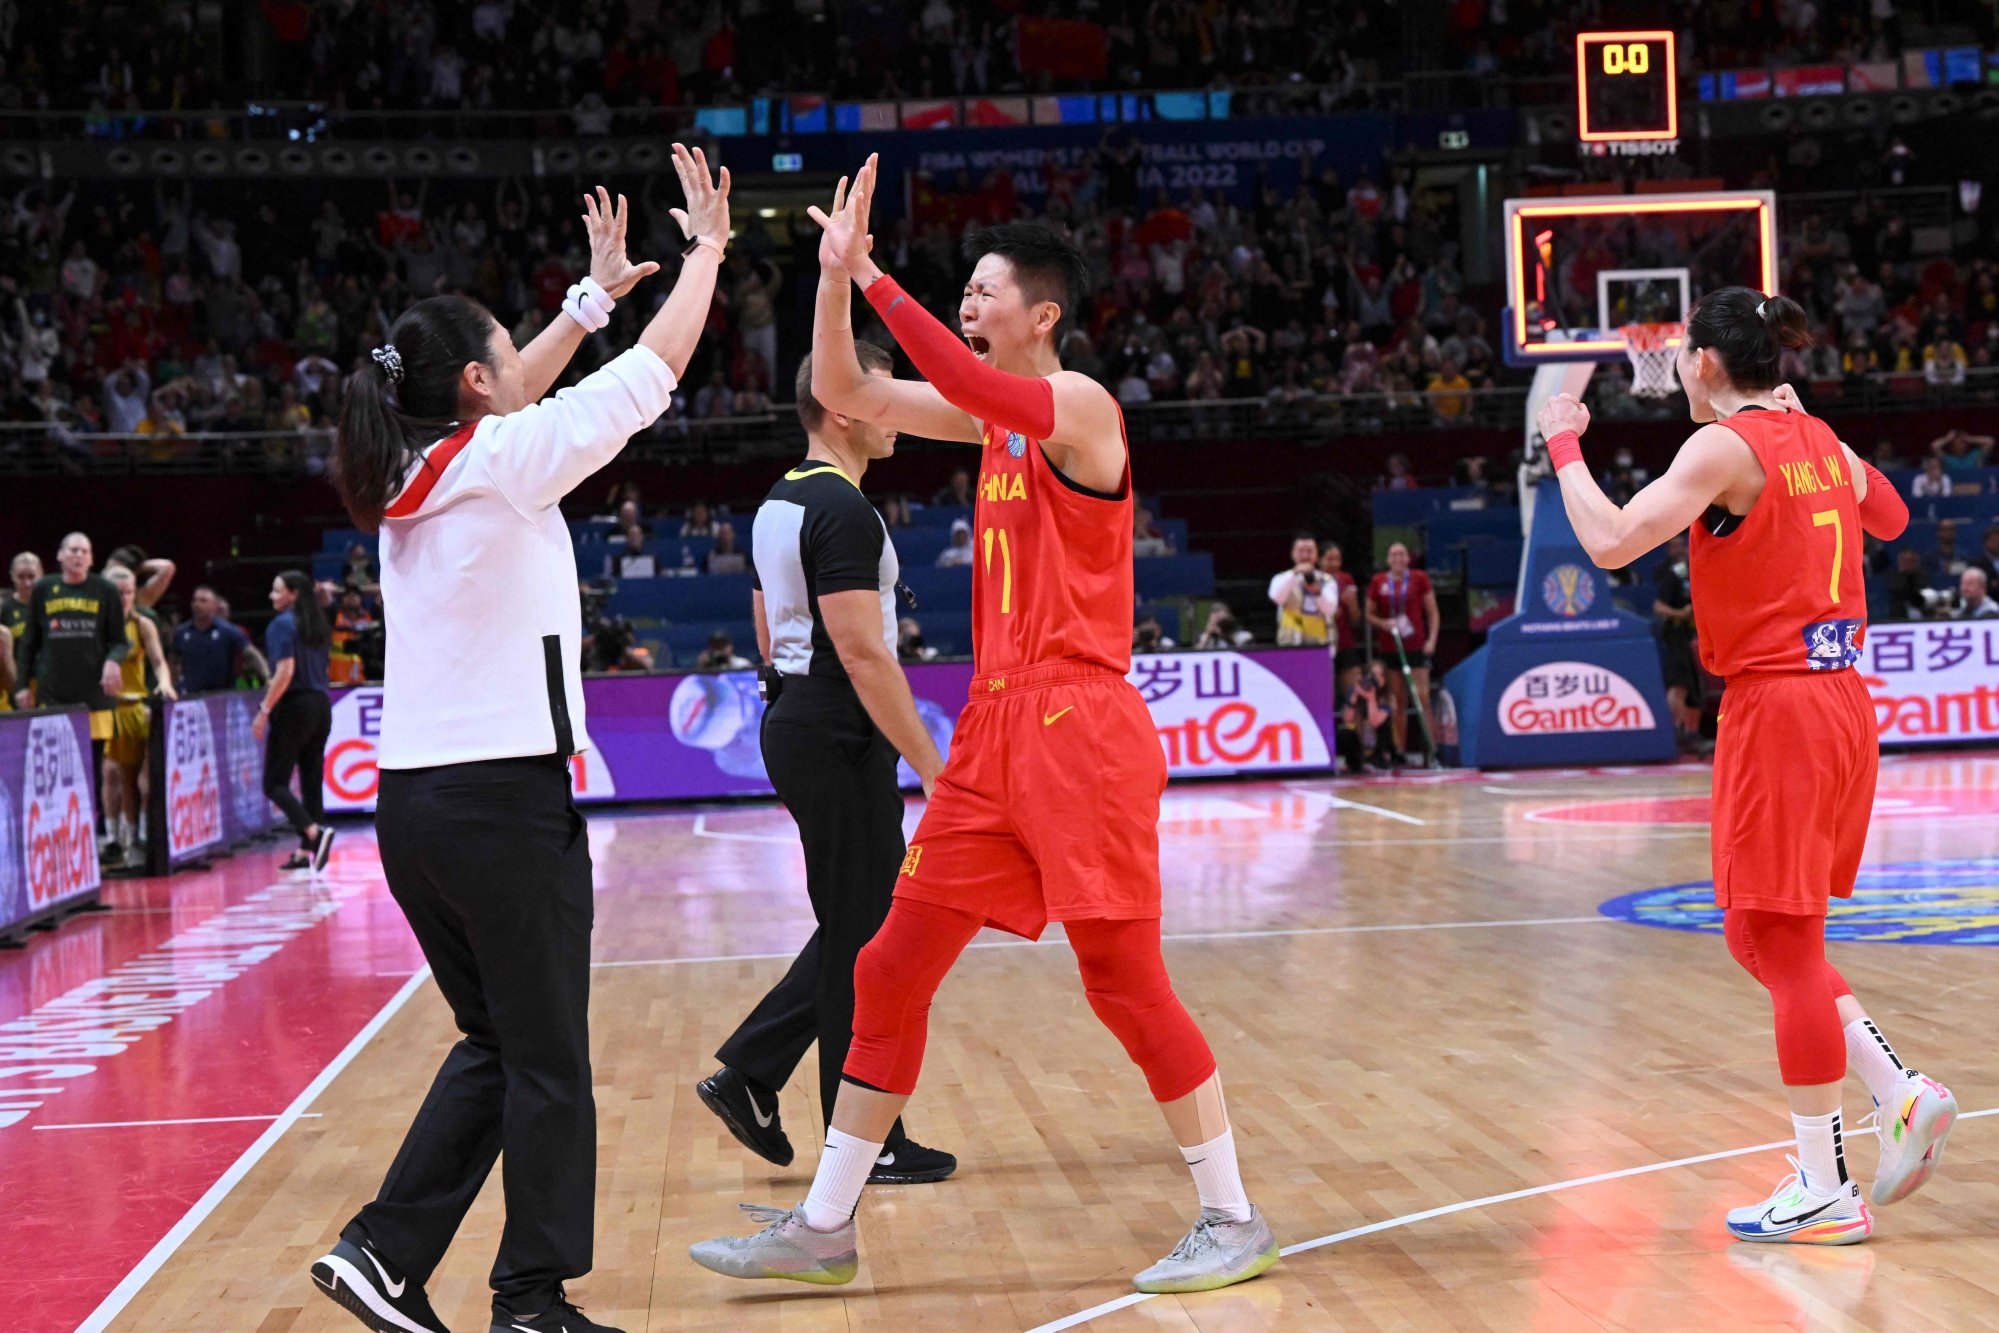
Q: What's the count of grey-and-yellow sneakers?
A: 2